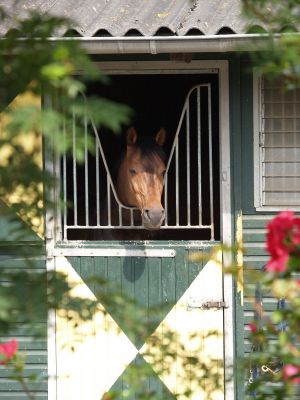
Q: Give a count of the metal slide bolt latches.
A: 1